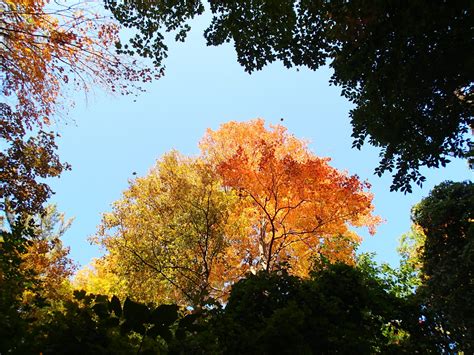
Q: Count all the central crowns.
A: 2